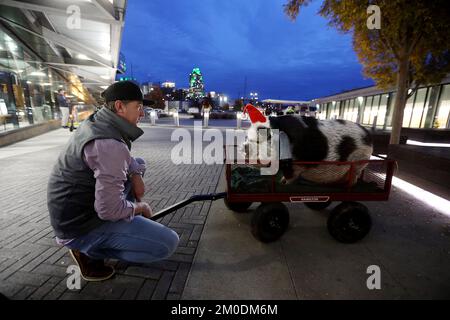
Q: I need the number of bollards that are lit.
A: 4